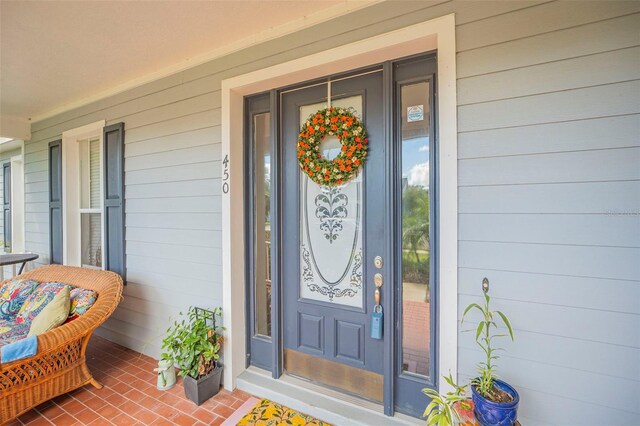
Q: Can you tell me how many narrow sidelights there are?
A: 2